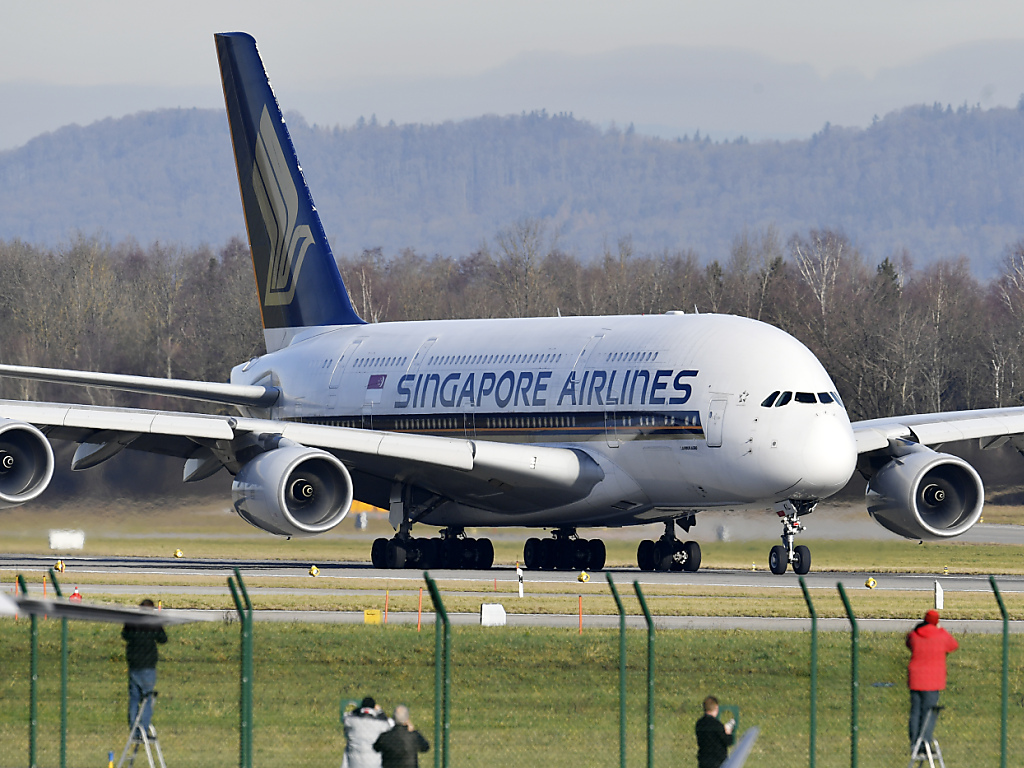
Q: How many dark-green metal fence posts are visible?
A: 11